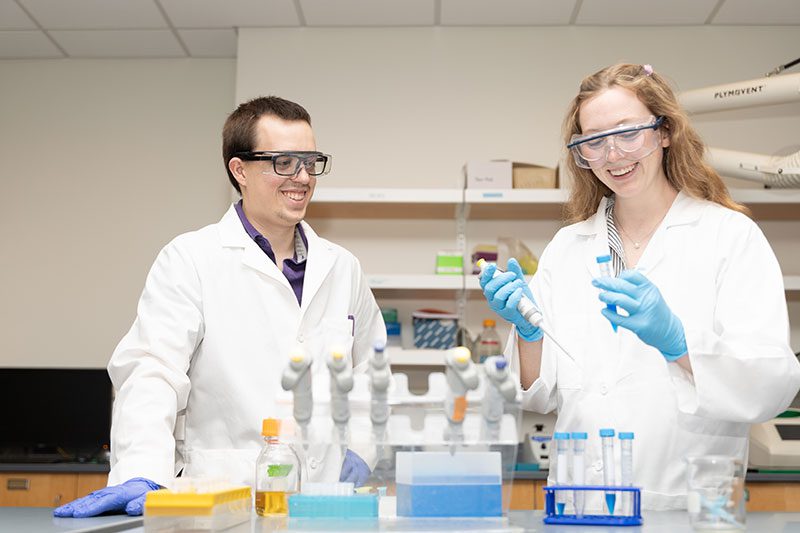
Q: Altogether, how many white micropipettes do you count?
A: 6